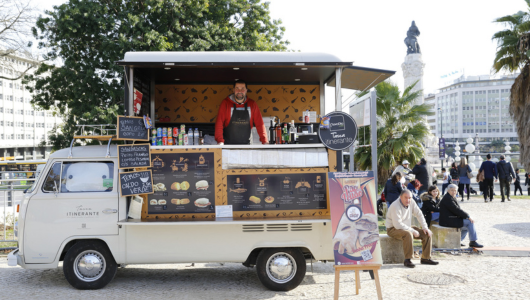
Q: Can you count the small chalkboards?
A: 3